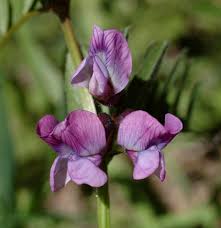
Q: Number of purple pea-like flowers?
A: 3